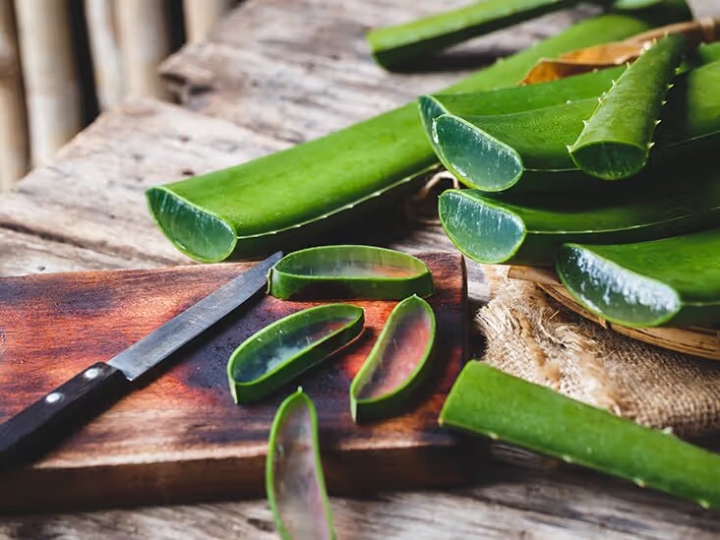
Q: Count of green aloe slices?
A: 4